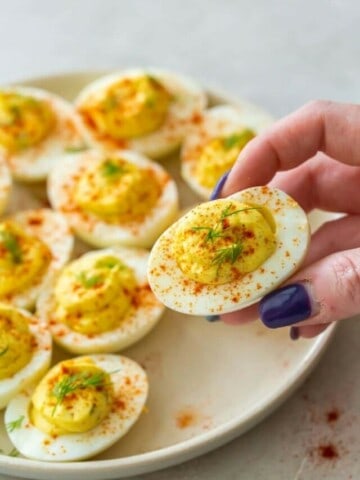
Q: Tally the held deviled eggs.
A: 1